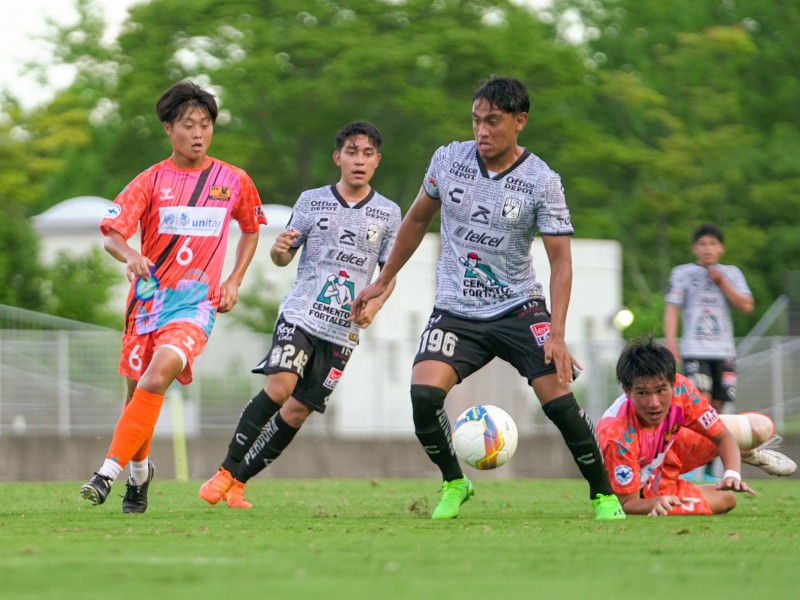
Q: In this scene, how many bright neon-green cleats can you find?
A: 2